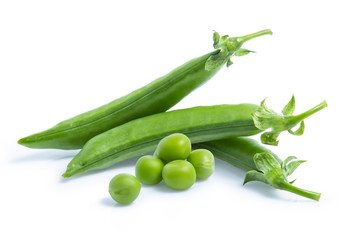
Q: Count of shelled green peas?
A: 5